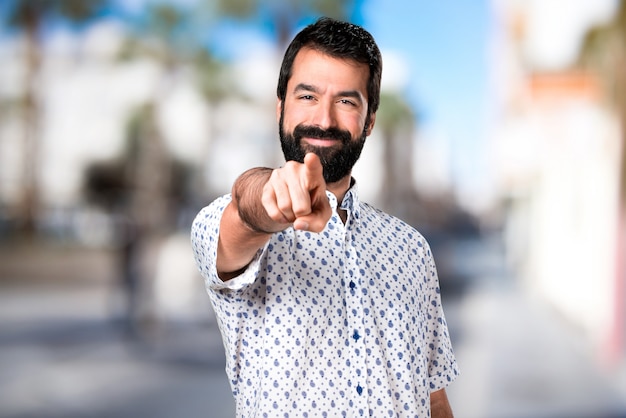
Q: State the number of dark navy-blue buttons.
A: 3